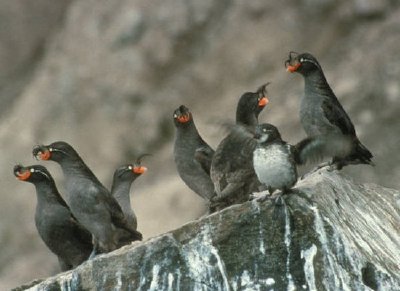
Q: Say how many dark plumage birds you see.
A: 6